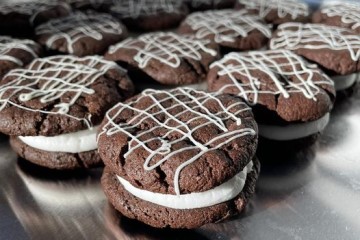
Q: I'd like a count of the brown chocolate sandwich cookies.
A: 13